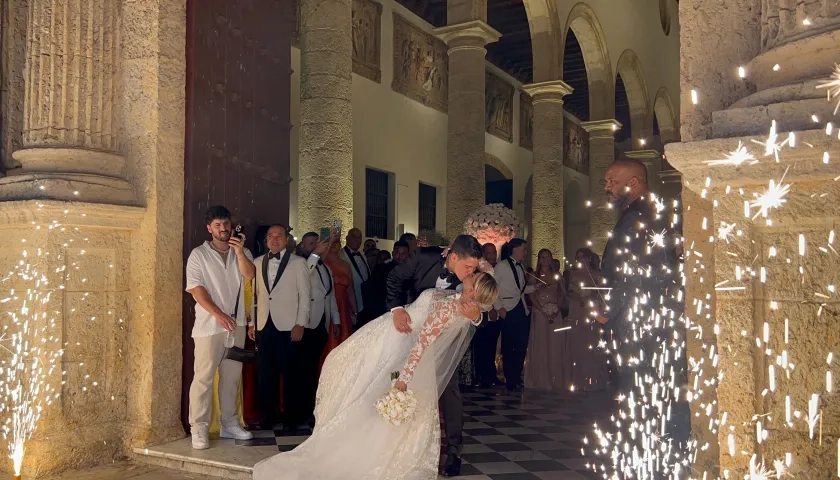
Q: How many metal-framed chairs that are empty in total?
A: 0